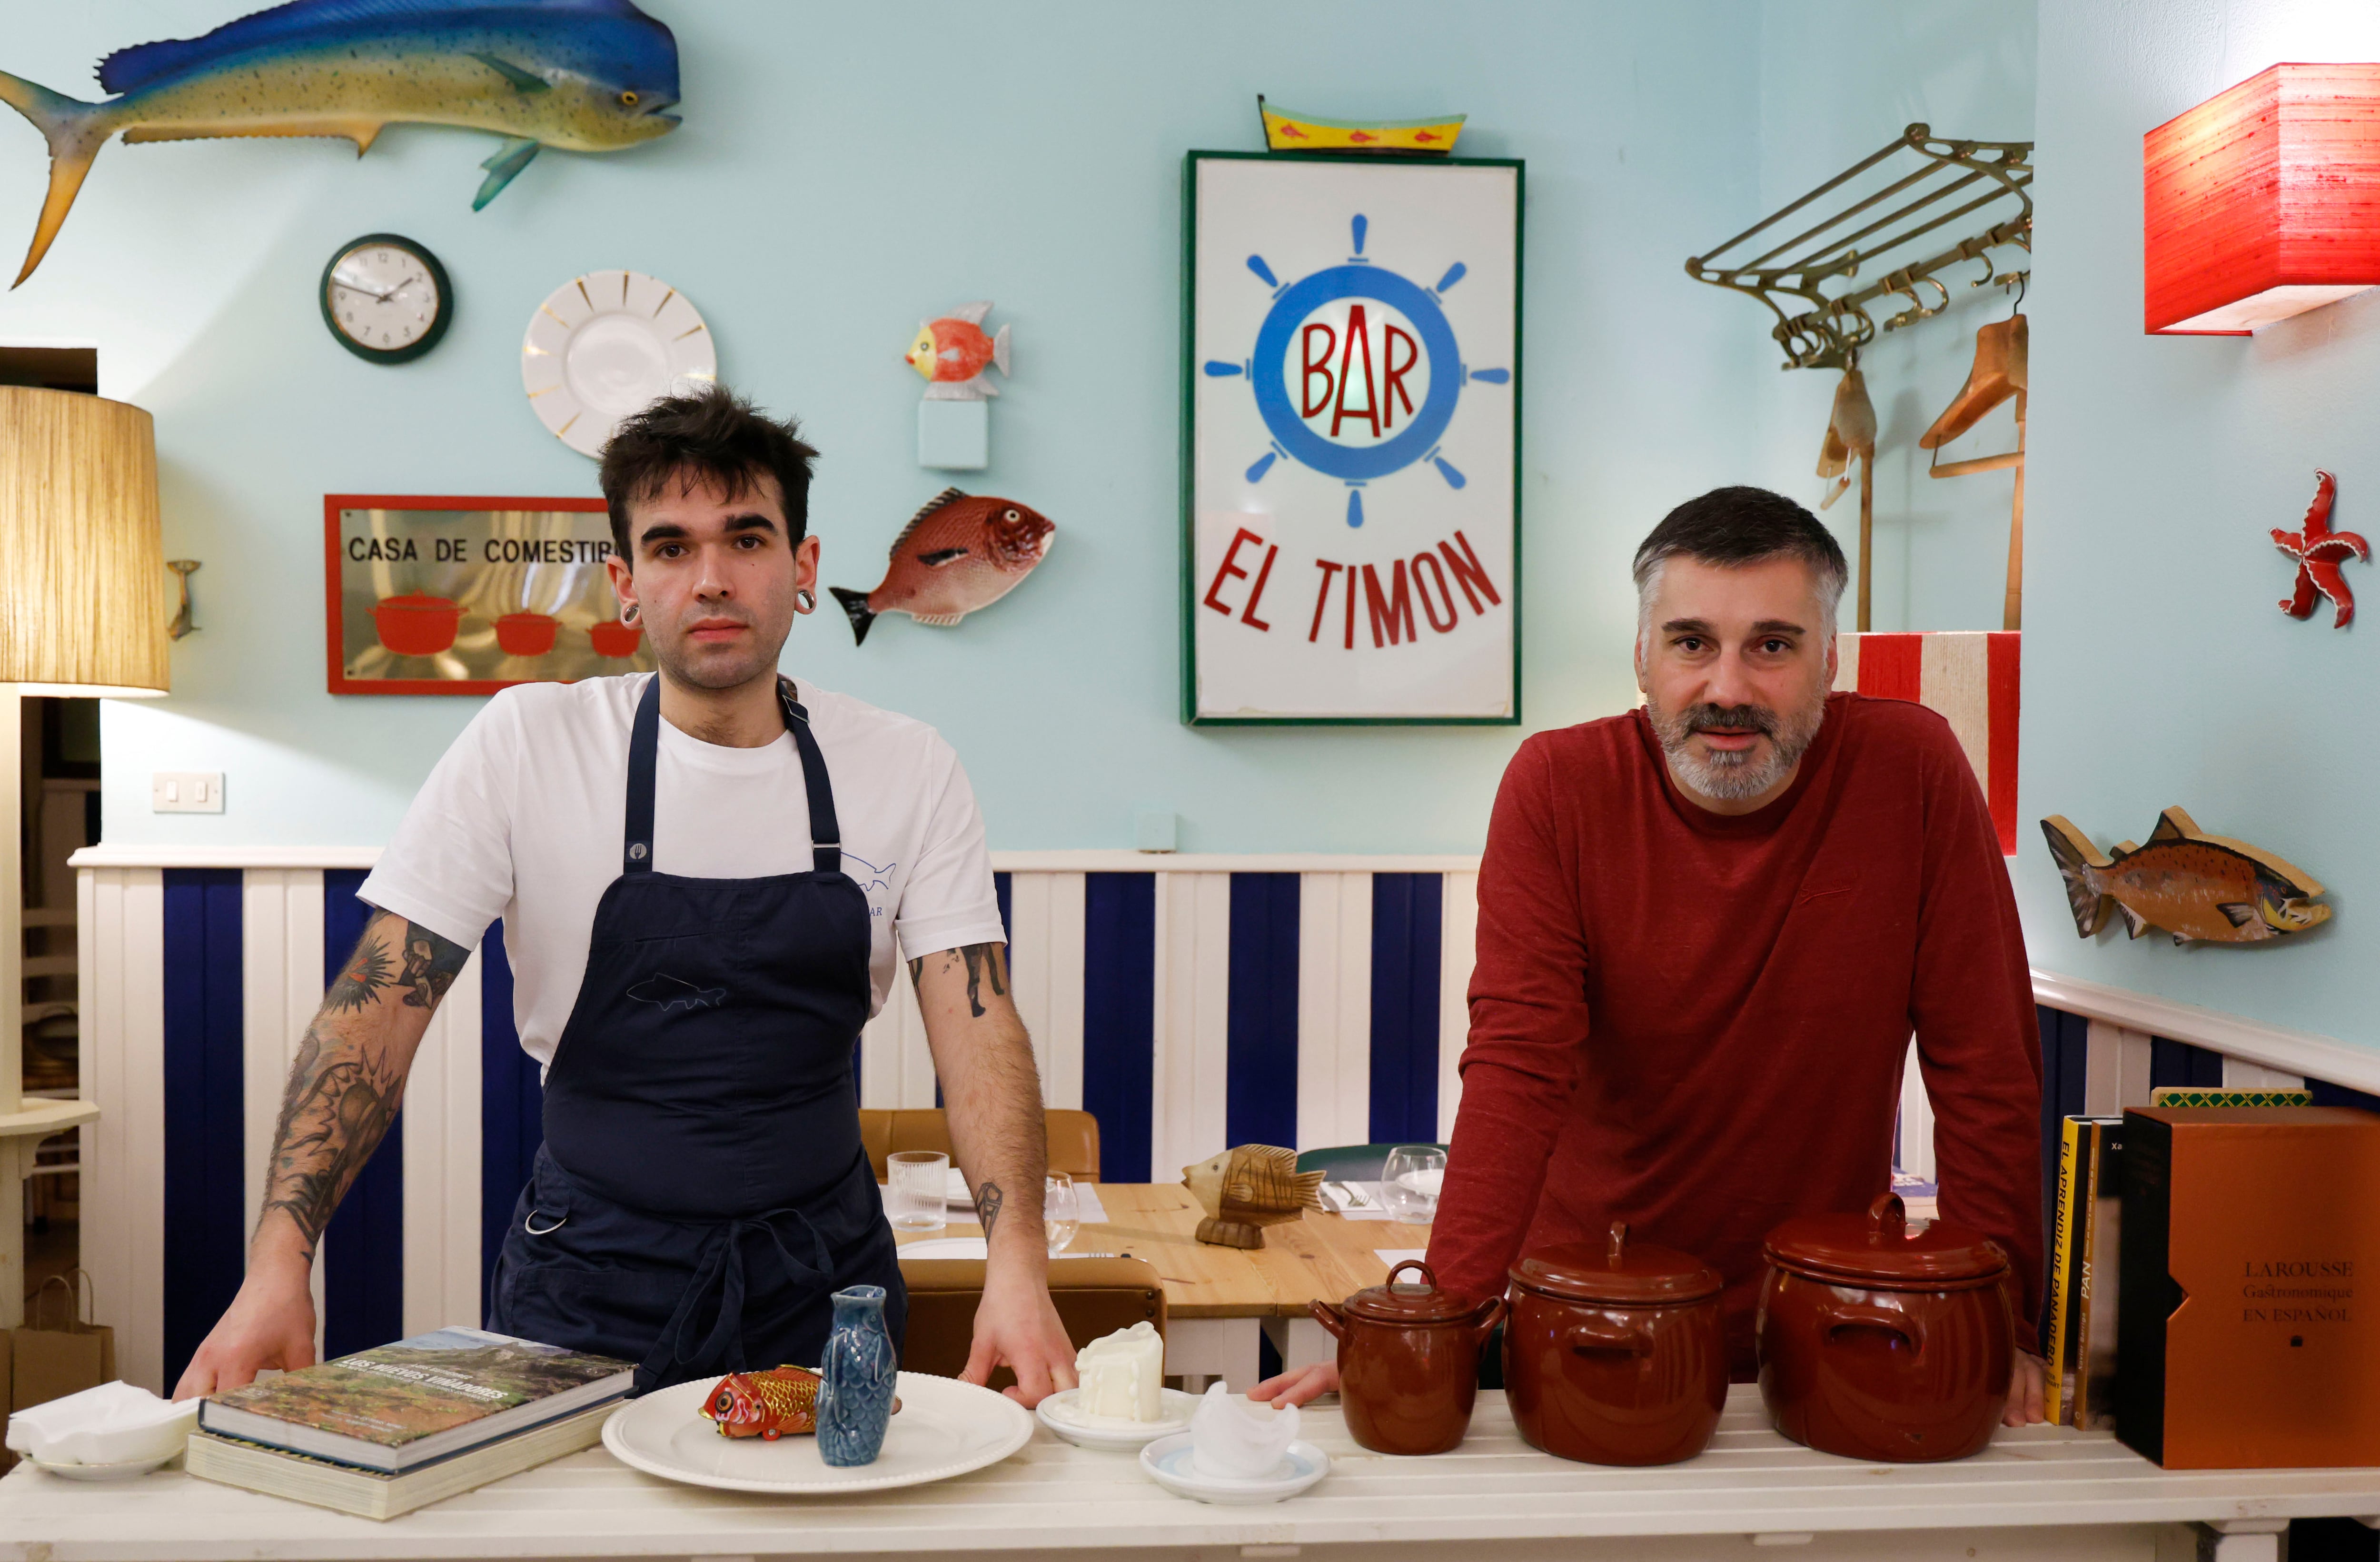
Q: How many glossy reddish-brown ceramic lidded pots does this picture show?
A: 3